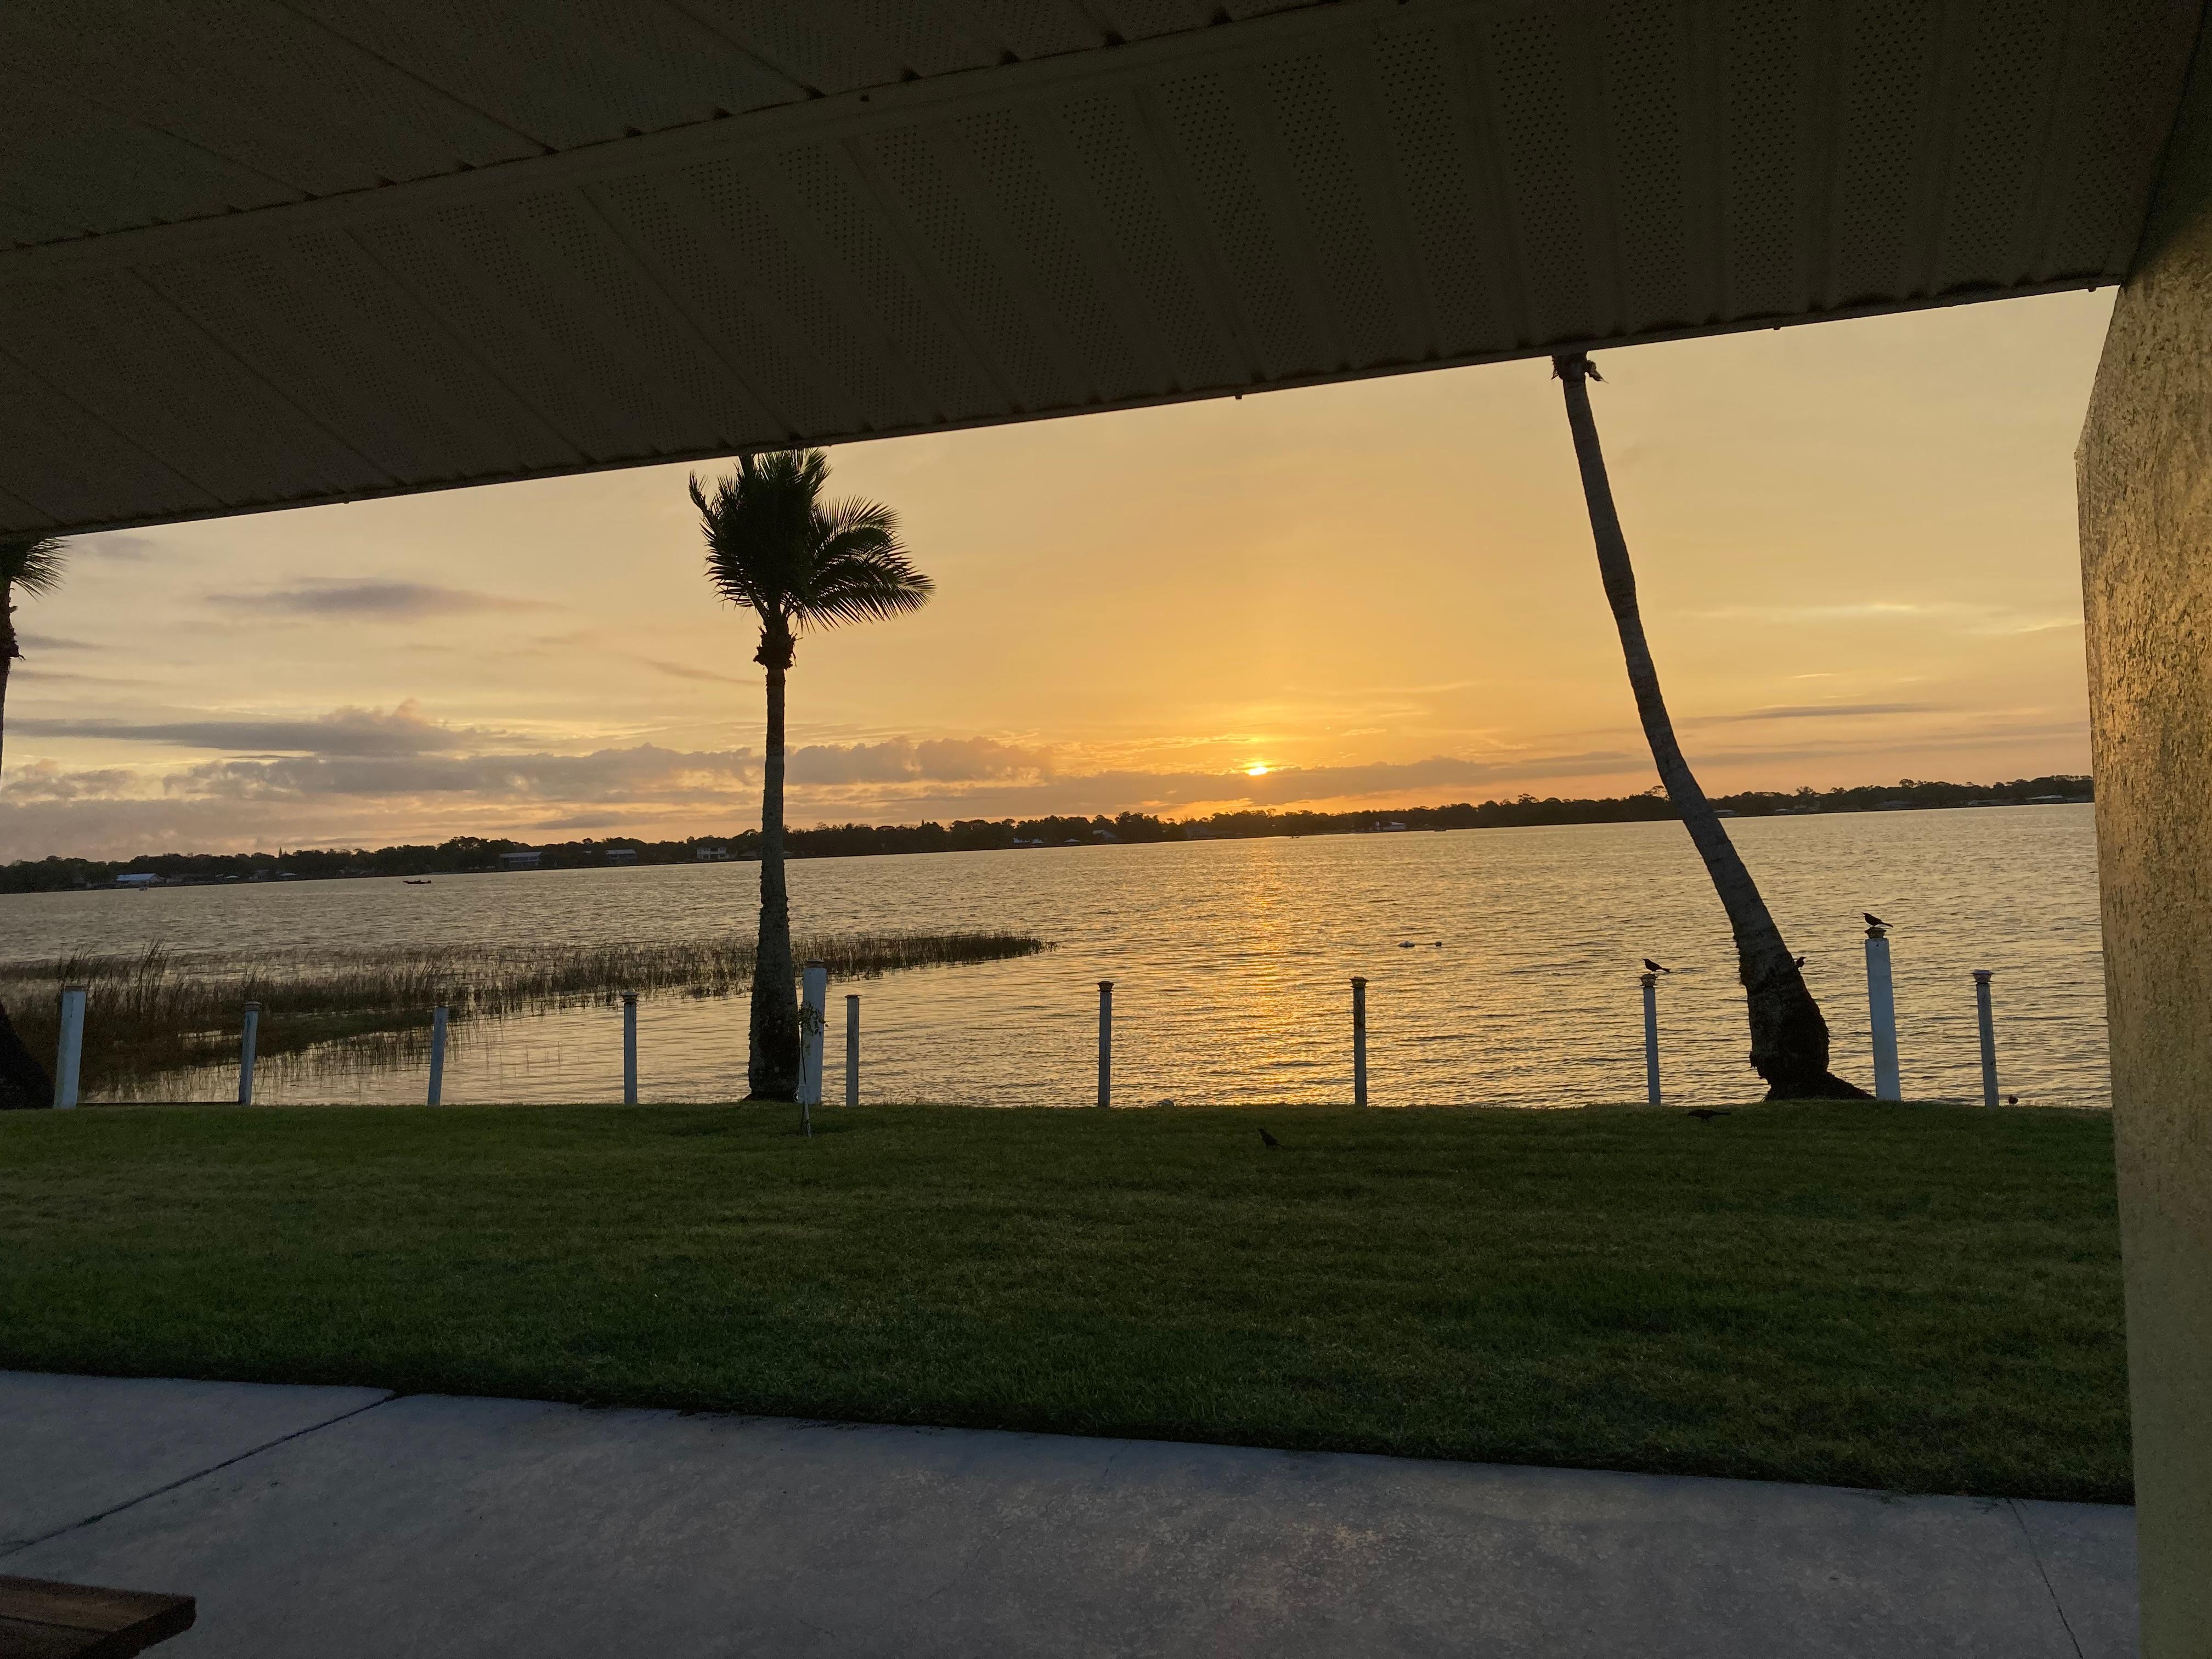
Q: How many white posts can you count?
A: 11